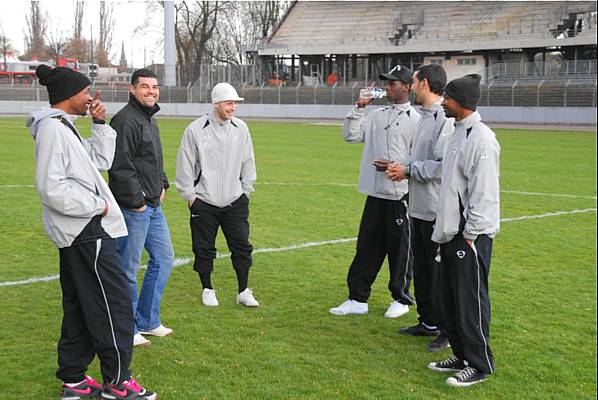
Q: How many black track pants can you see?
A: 5